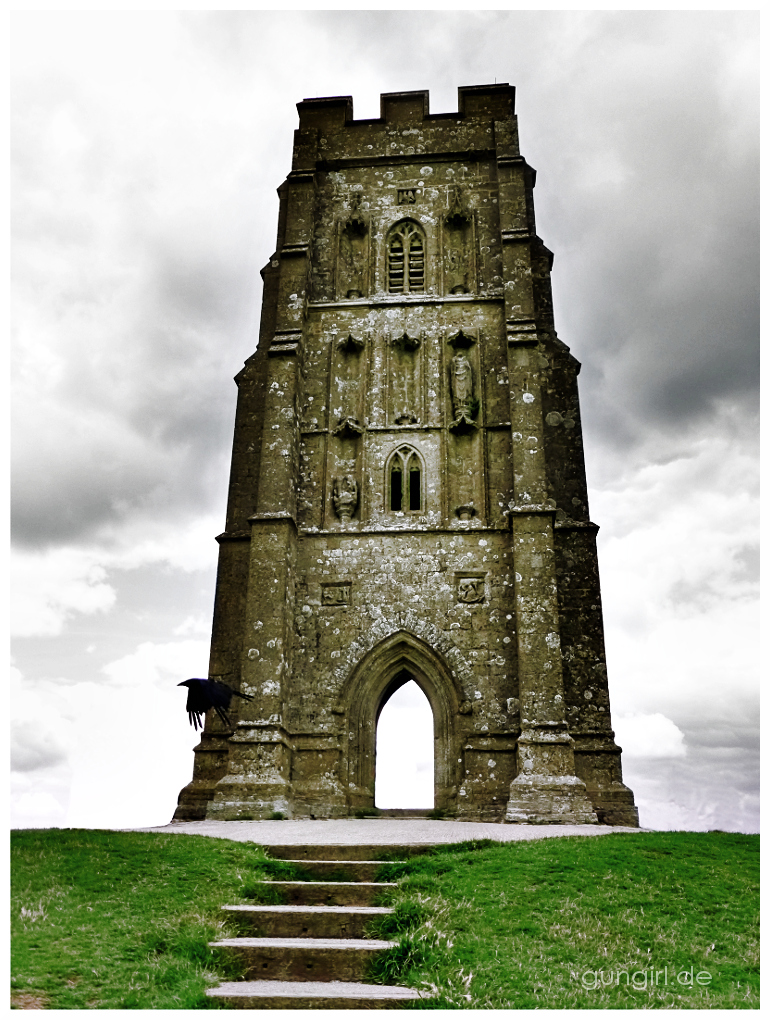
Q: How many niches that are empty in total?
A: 5